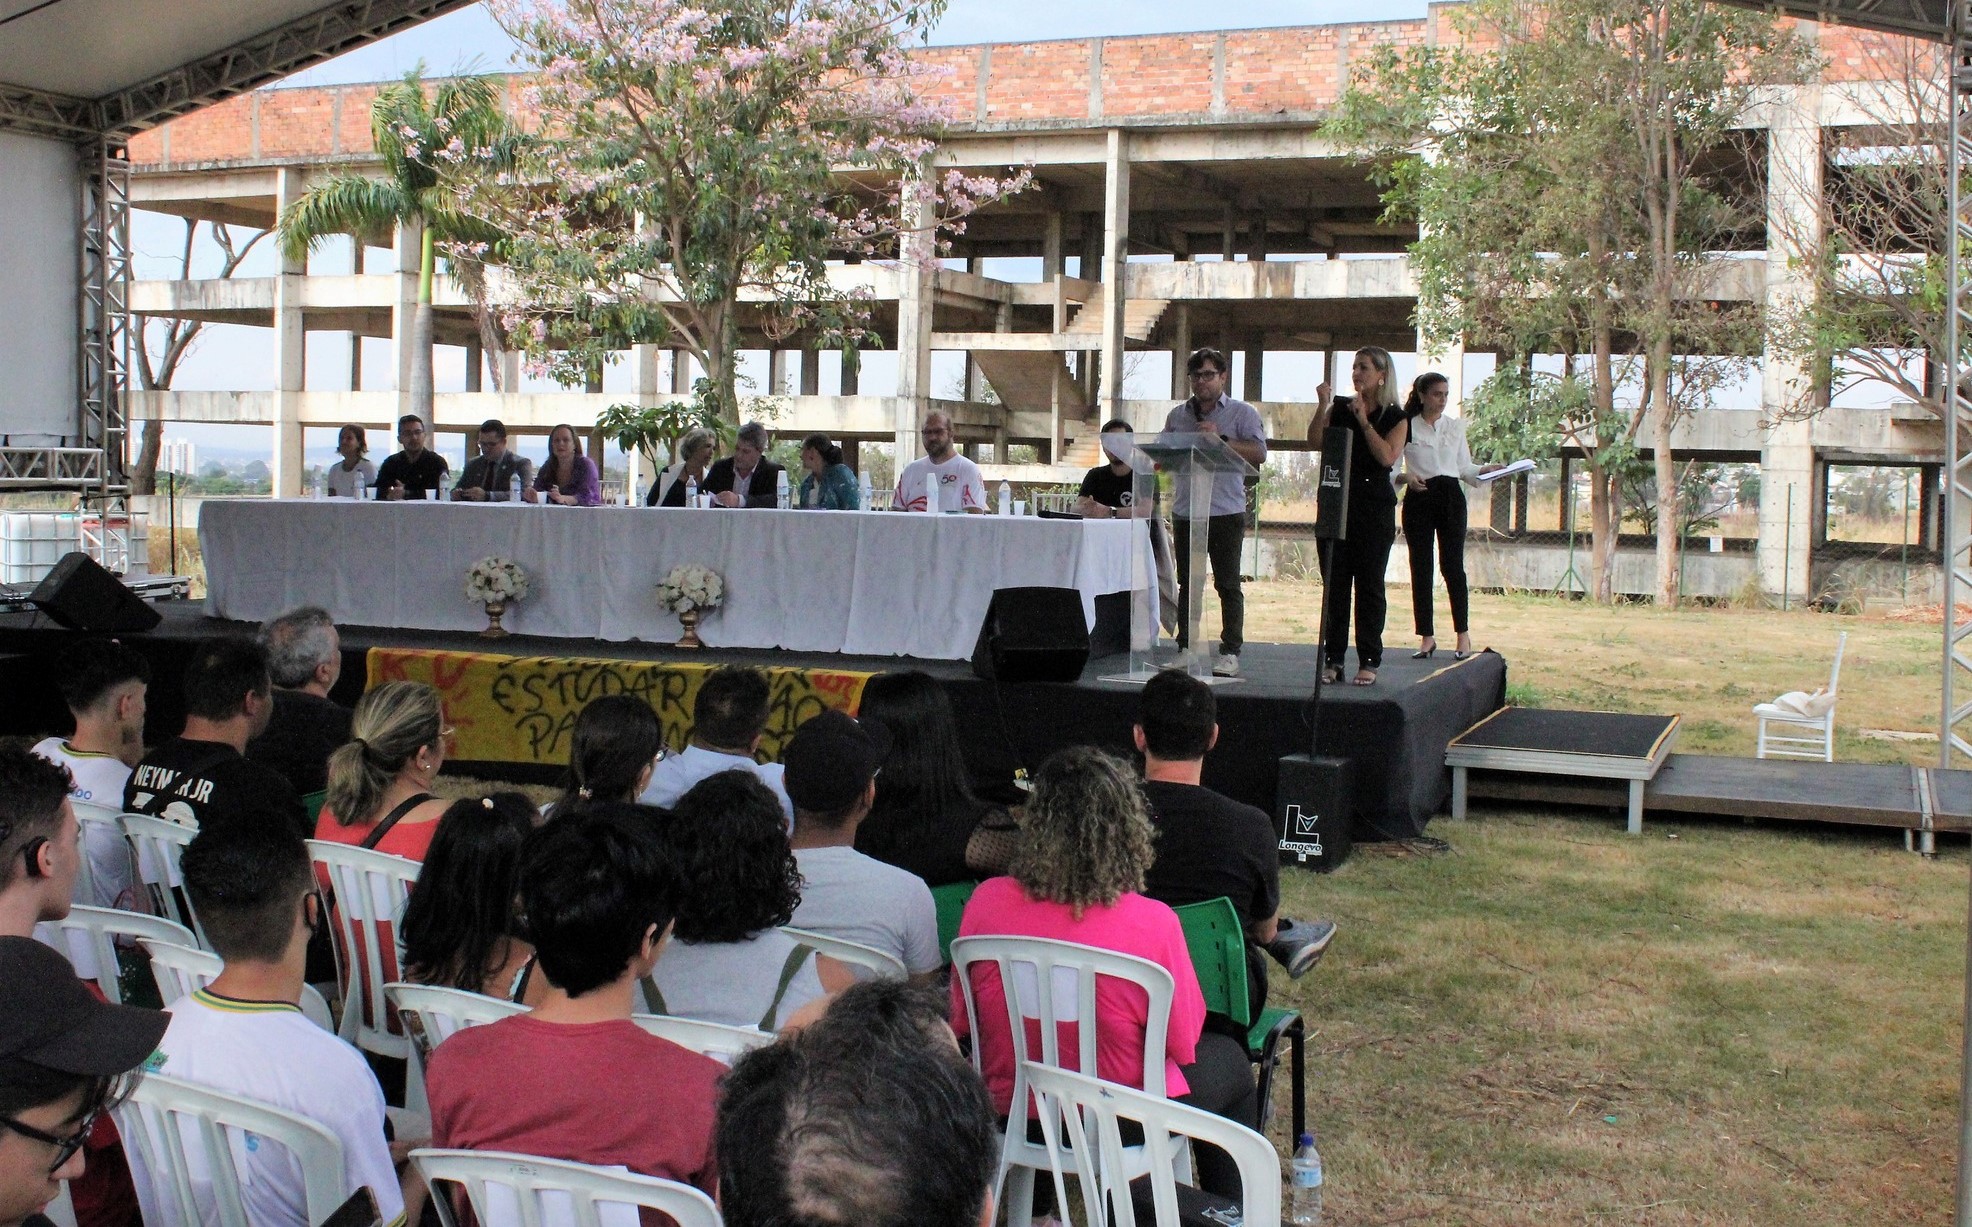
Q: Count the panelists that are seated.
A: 9